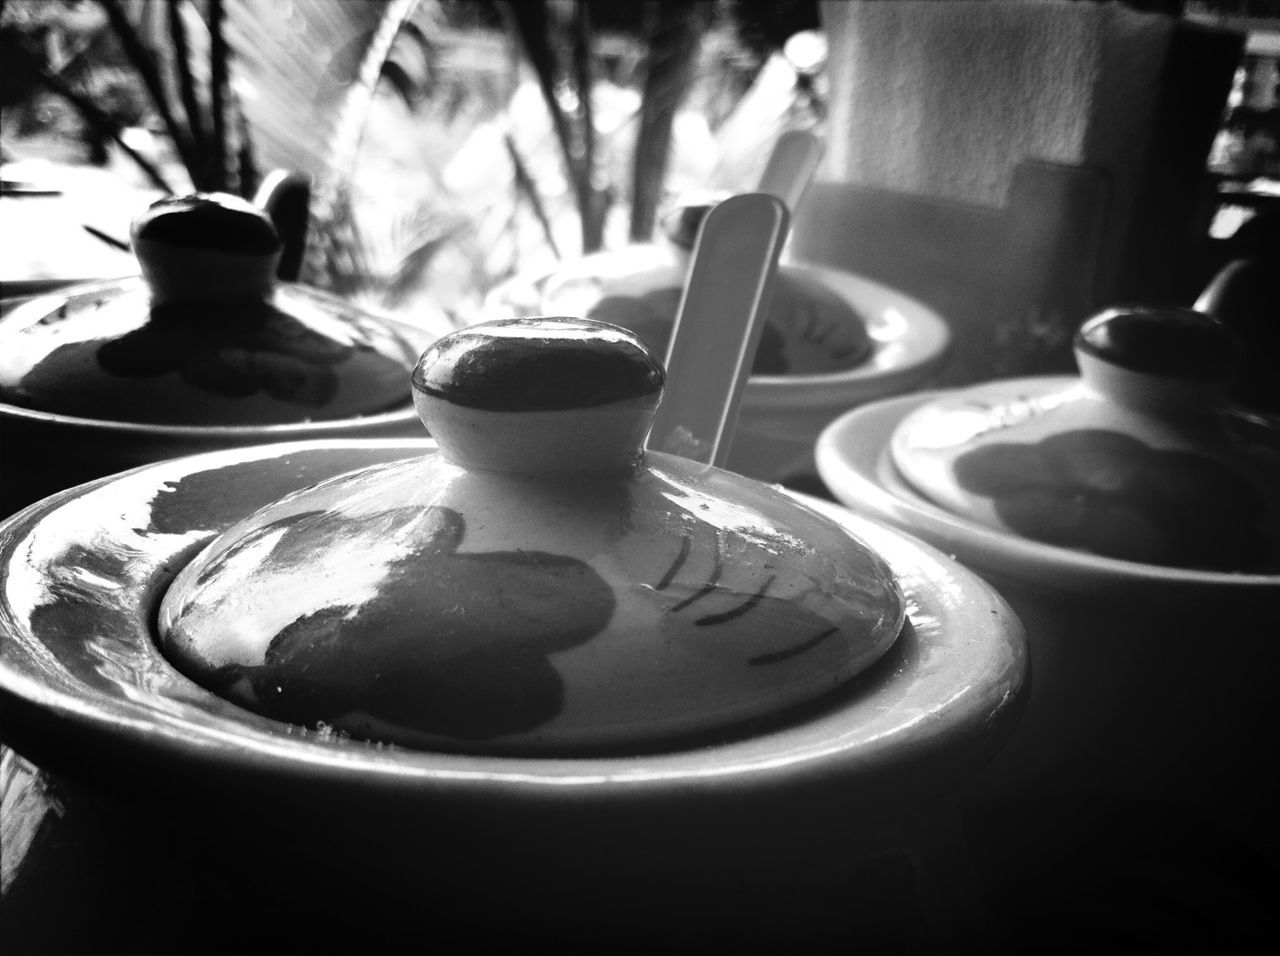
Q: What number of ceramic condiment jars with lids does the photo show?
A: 4